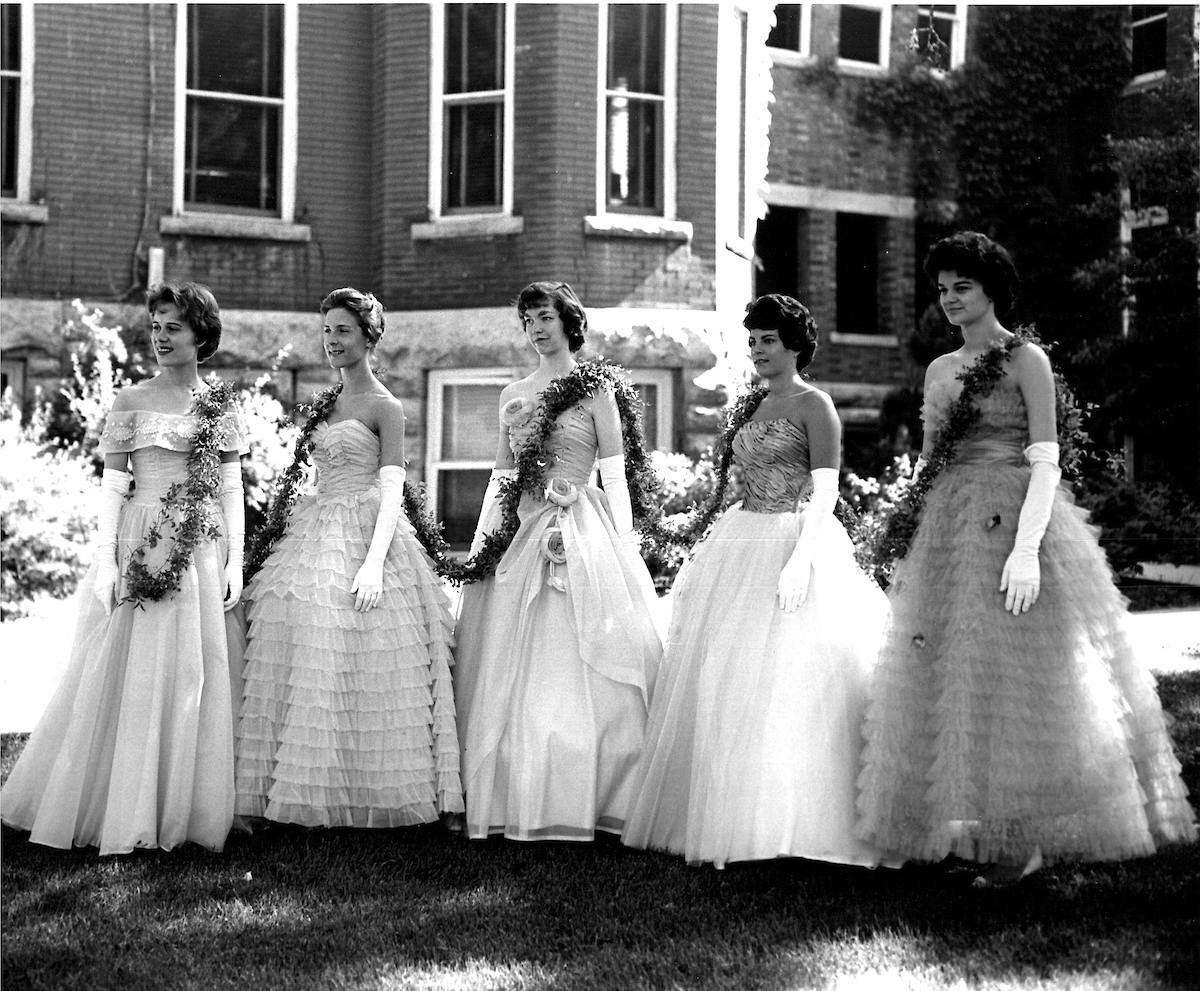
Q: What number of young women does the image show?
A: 5